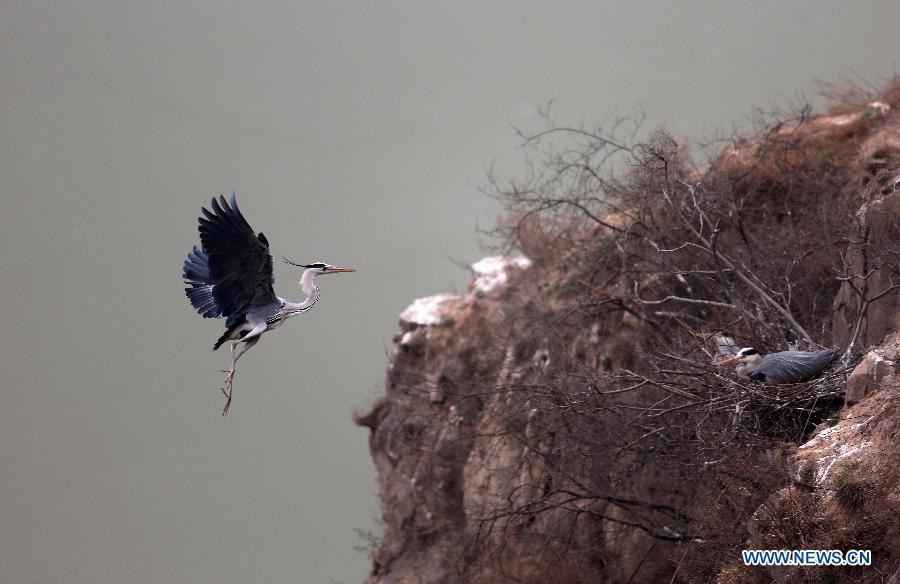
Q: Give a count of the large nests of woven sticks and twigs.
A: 1